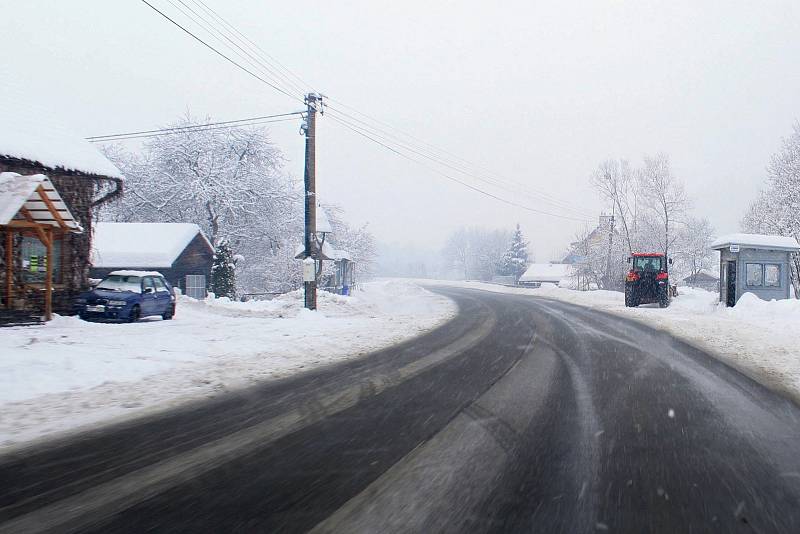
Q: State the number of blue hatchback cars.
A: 1